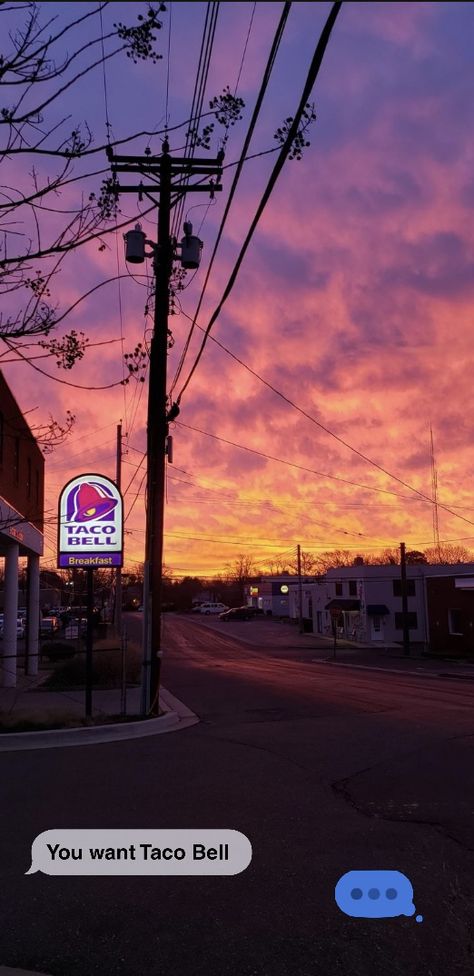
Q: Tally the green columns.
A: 0